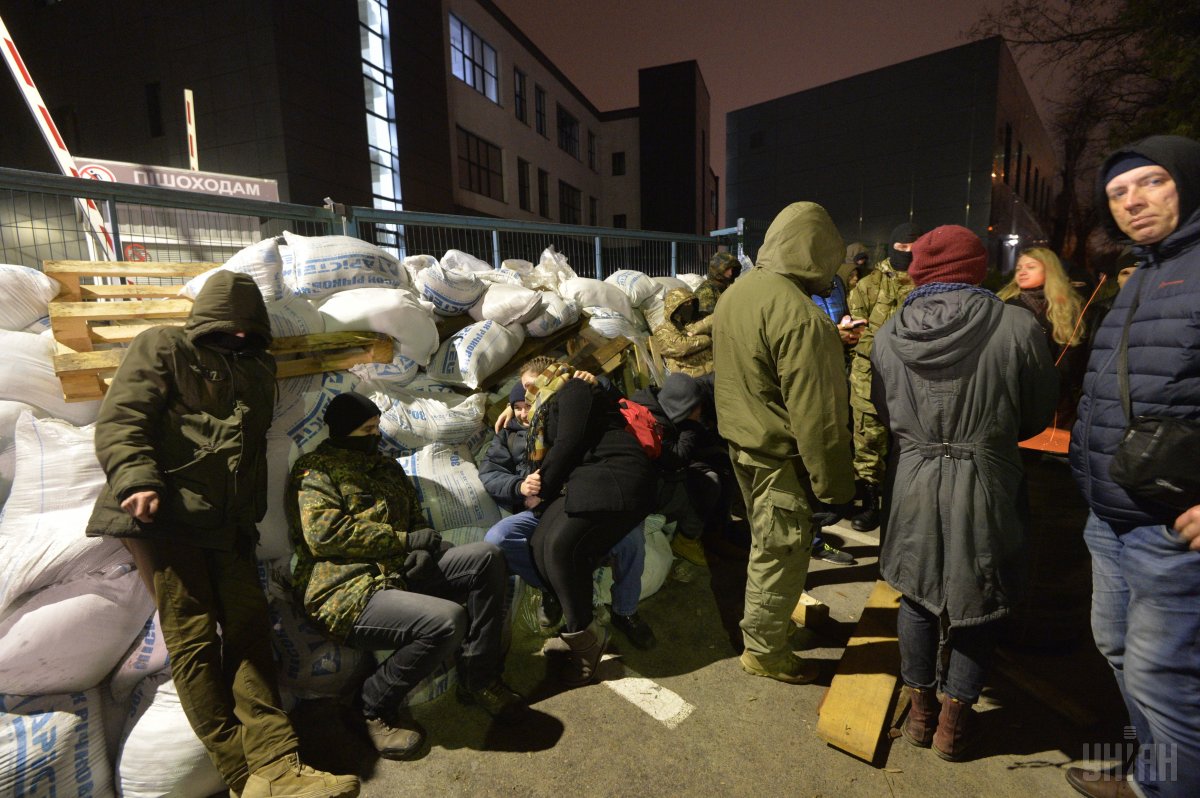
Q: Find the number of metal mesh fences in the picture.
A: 2